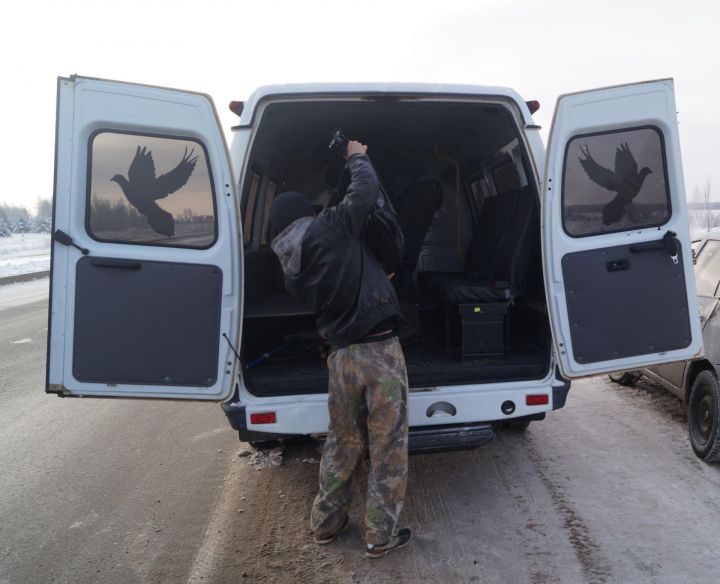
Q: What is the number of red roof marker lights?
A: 2